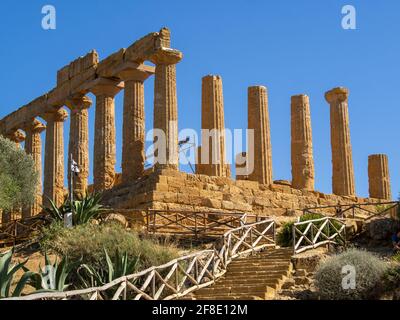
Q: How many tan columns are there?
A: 12